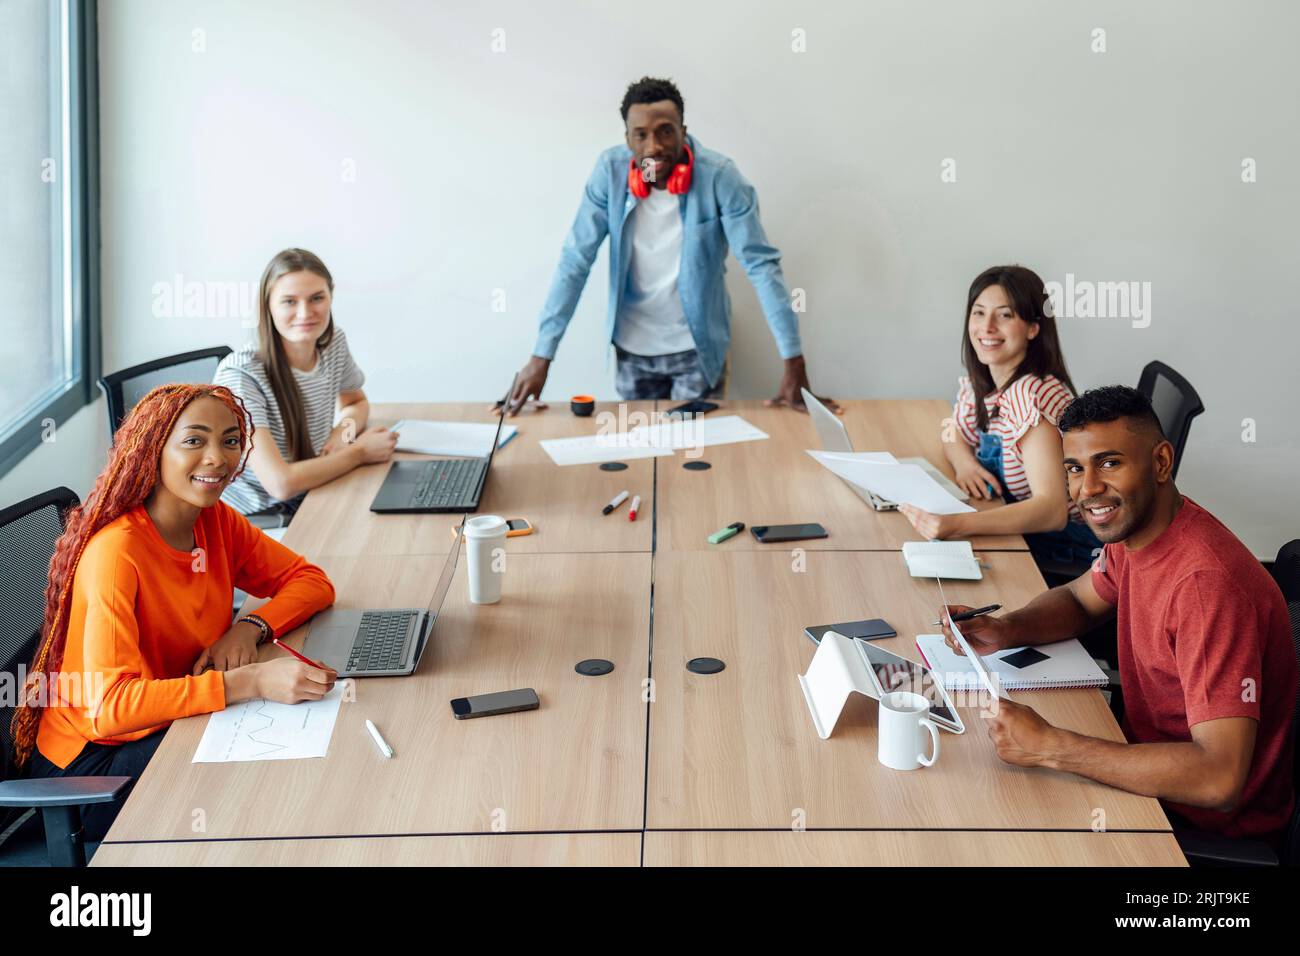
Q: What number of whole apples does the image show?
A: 0